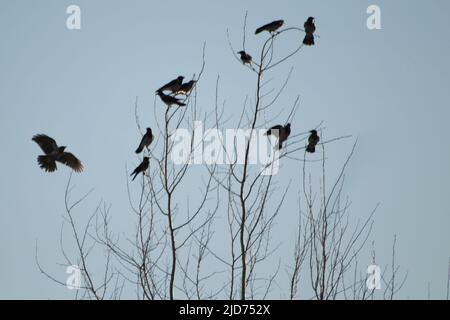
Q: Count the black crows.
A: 11